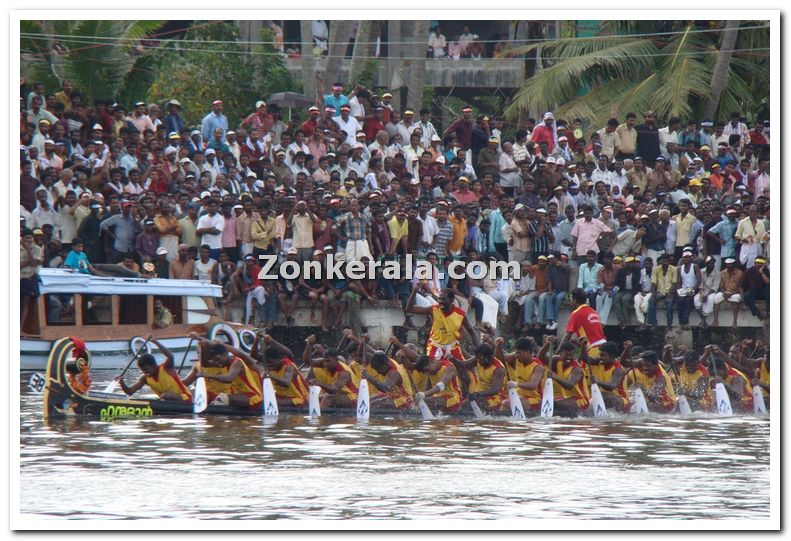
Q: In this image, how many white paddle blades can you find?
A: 14